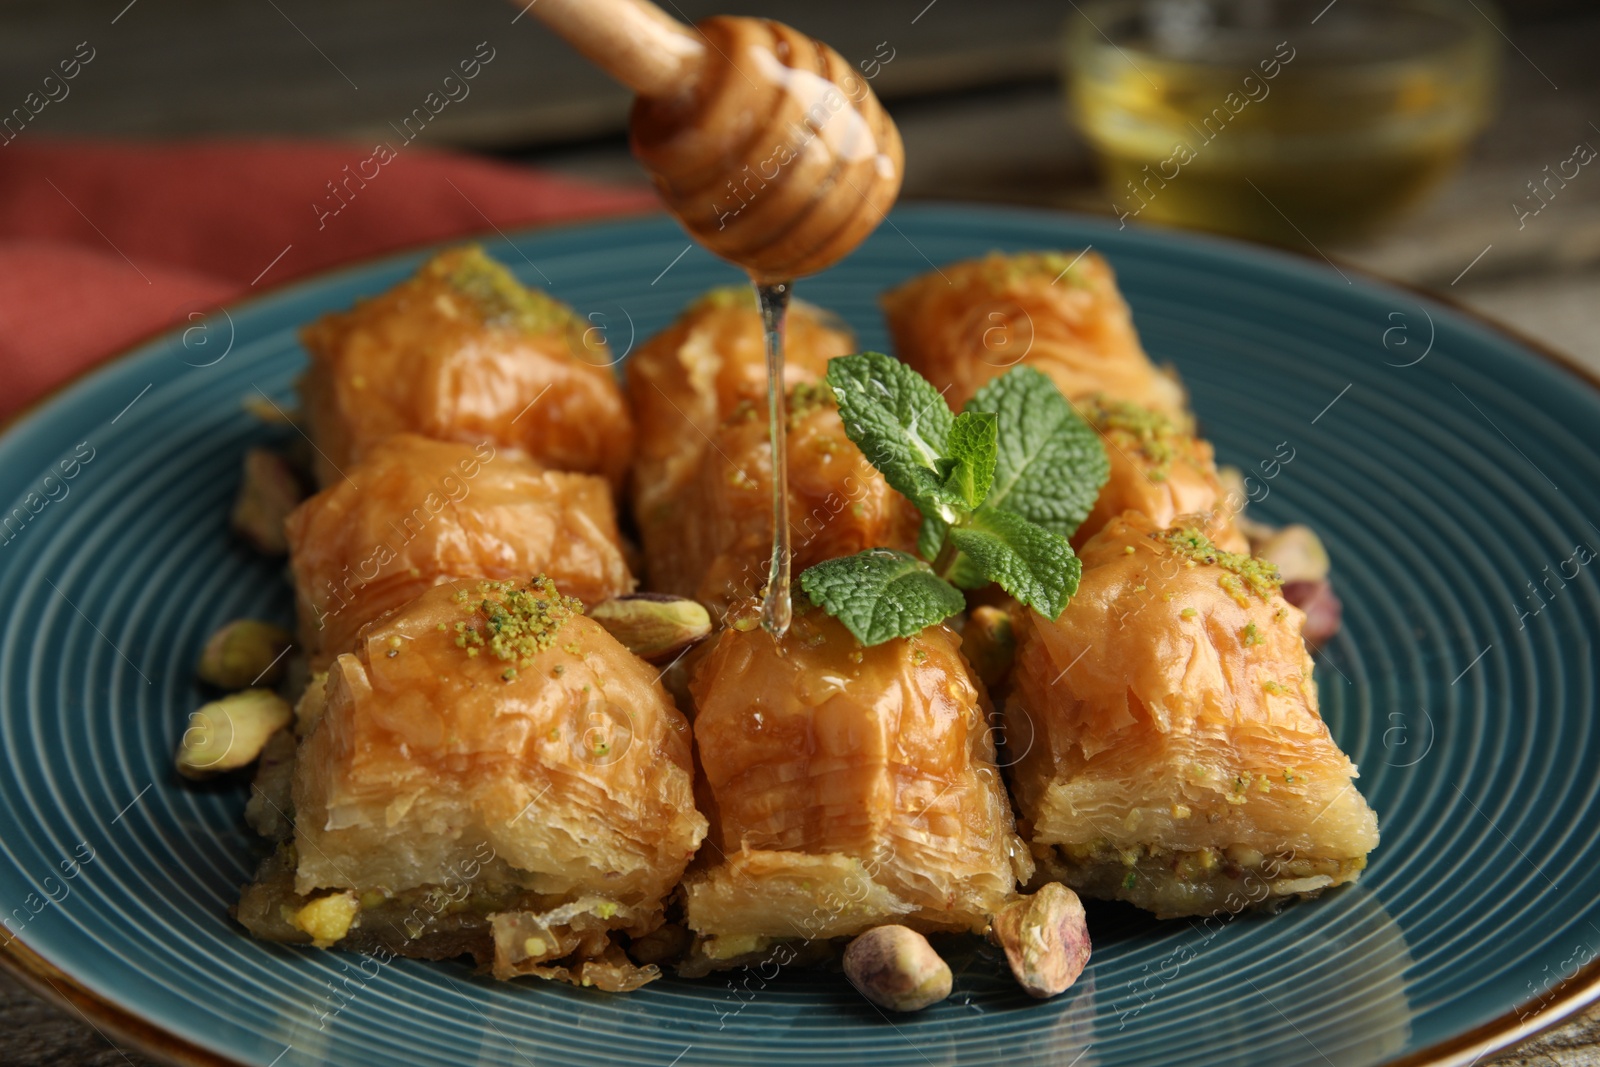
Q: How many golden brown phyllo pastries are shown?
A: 9